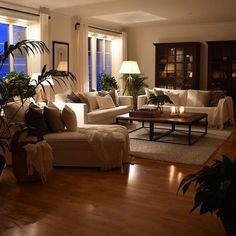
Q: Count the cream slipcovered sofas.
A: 3